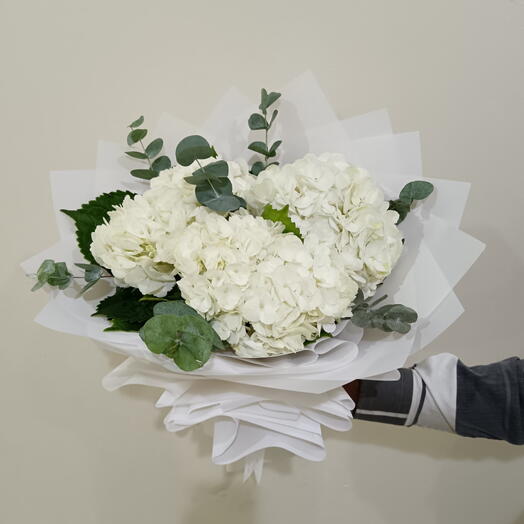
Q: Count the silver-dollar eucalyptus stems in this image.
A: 7